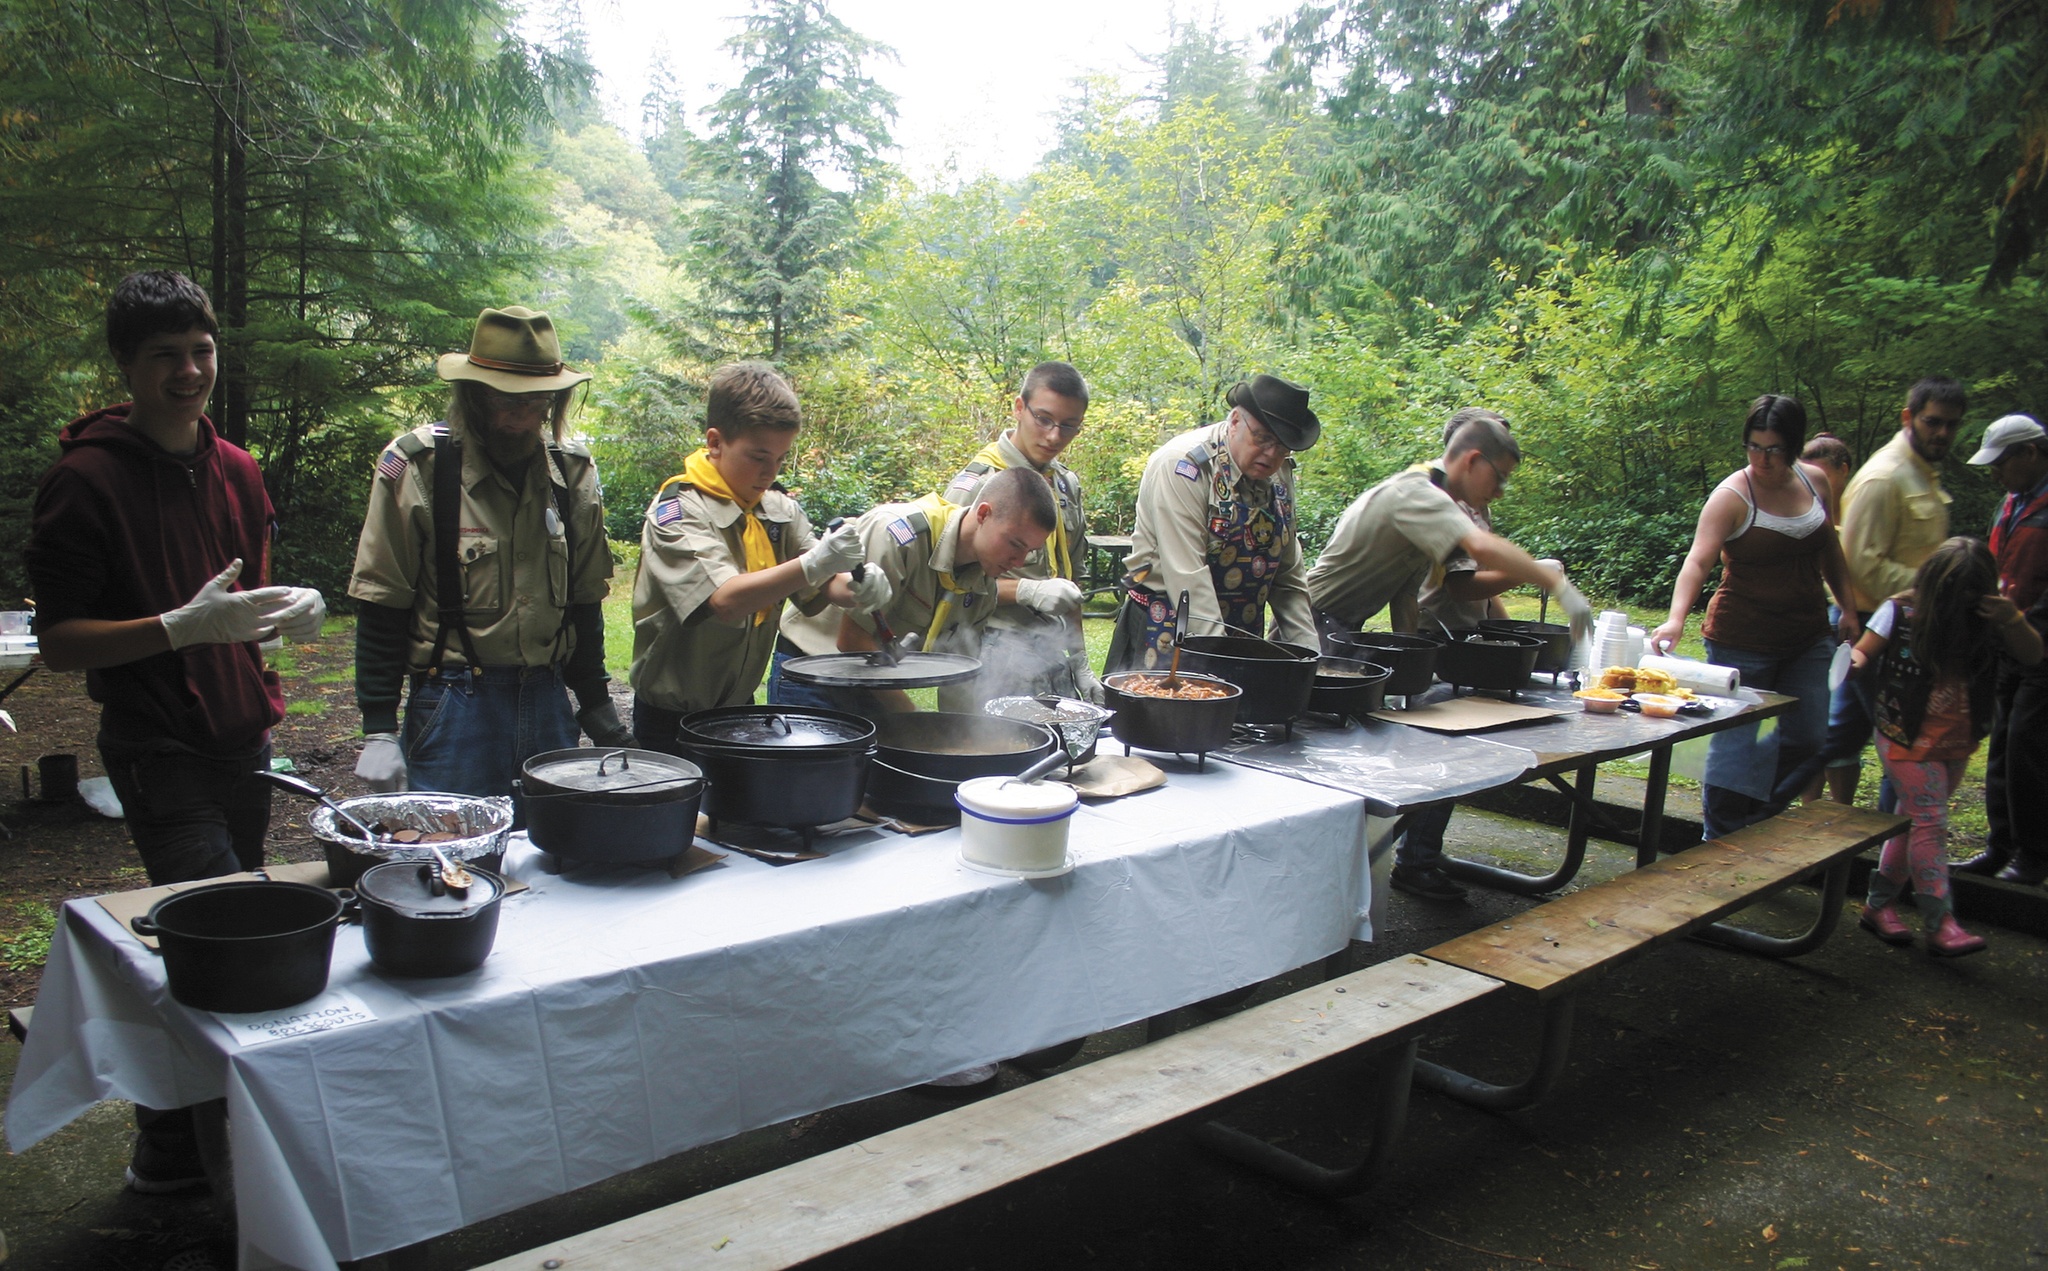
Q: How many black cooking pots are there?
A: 13